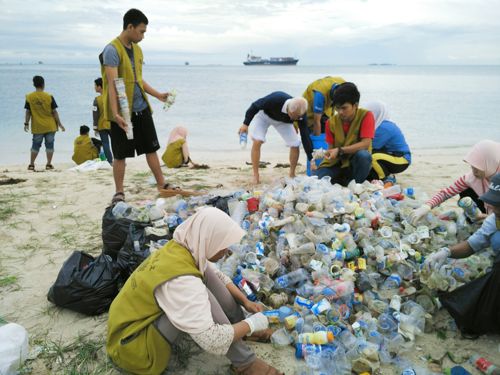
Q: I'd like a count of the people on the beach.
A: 12